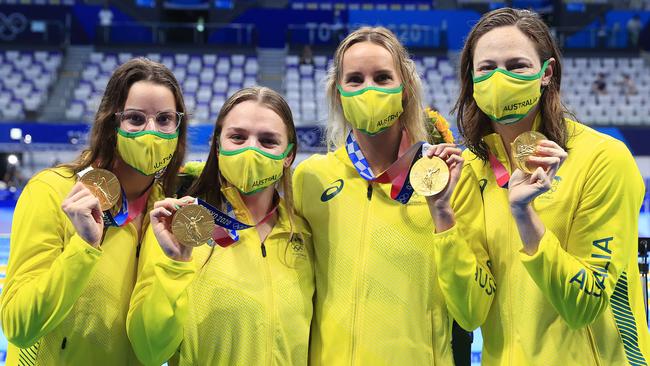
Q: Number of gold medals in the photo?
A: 4